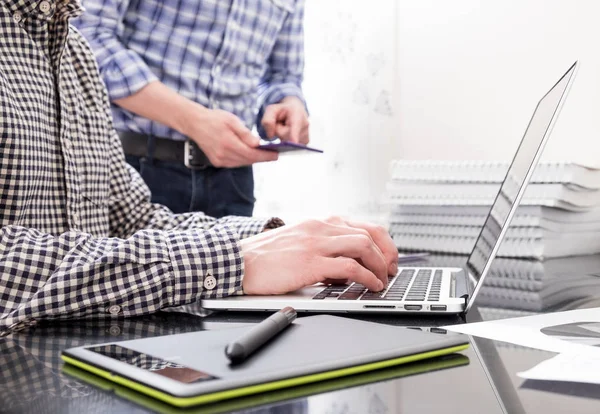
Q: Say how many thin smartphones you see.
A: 1